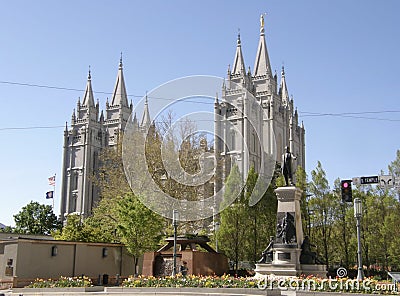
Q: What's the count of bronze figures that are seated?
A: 2